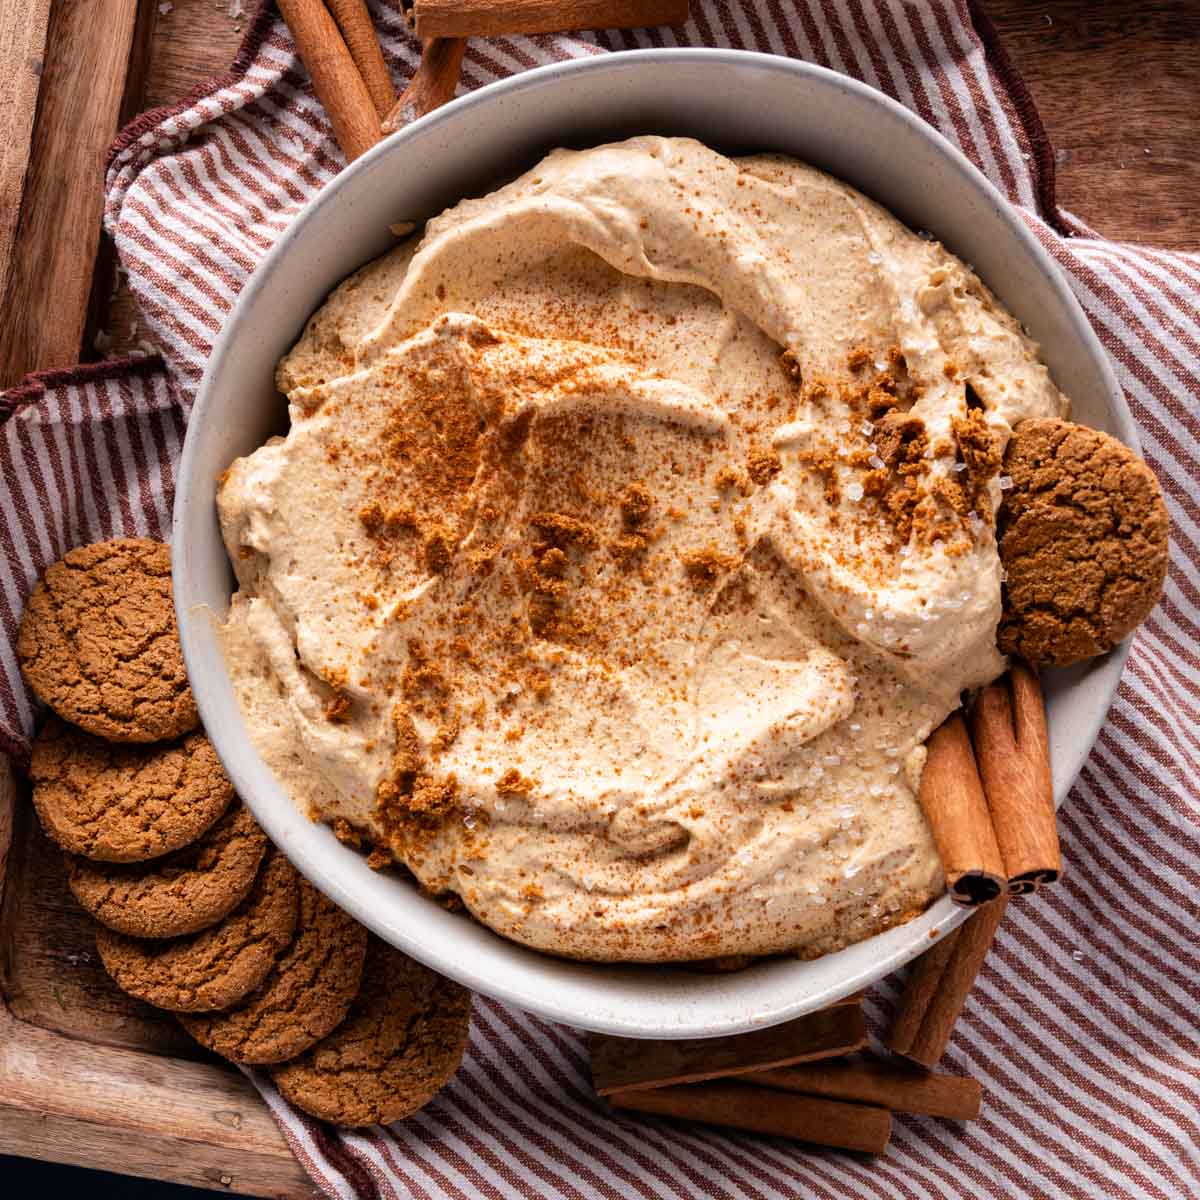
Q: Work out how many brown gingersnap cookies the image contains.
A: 7